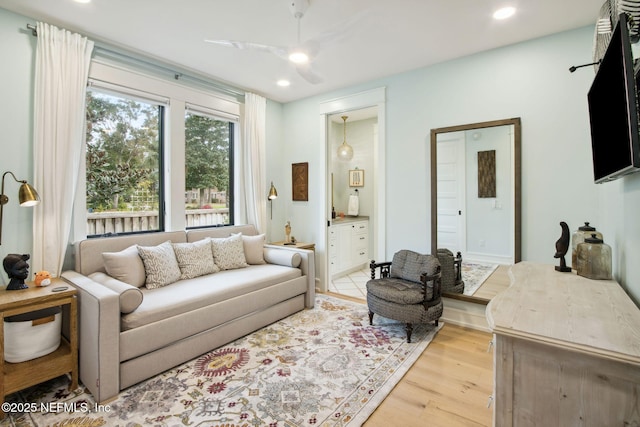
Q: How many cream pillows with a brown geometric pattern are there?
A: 3